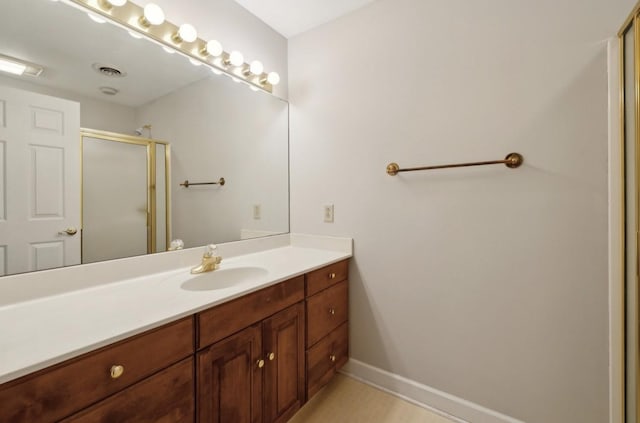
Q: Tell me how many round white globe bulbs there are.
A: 7